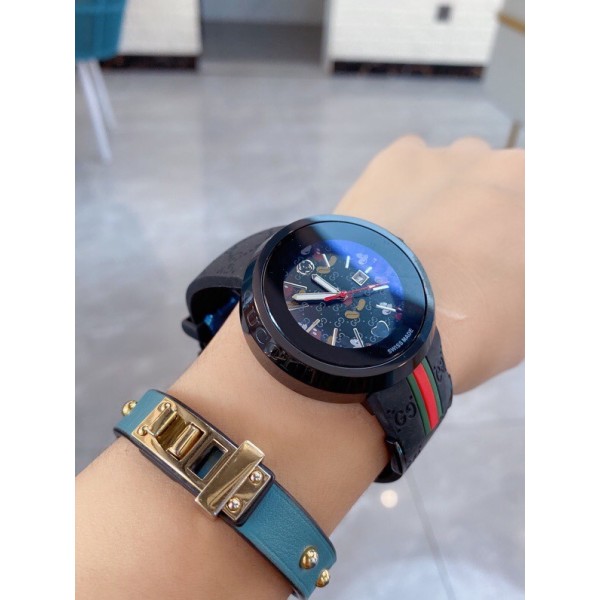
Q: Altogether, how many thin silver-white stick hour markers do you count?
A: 10